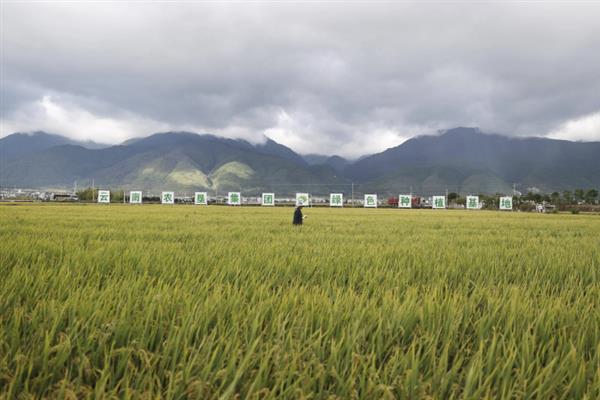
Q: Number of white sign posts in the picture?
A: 13